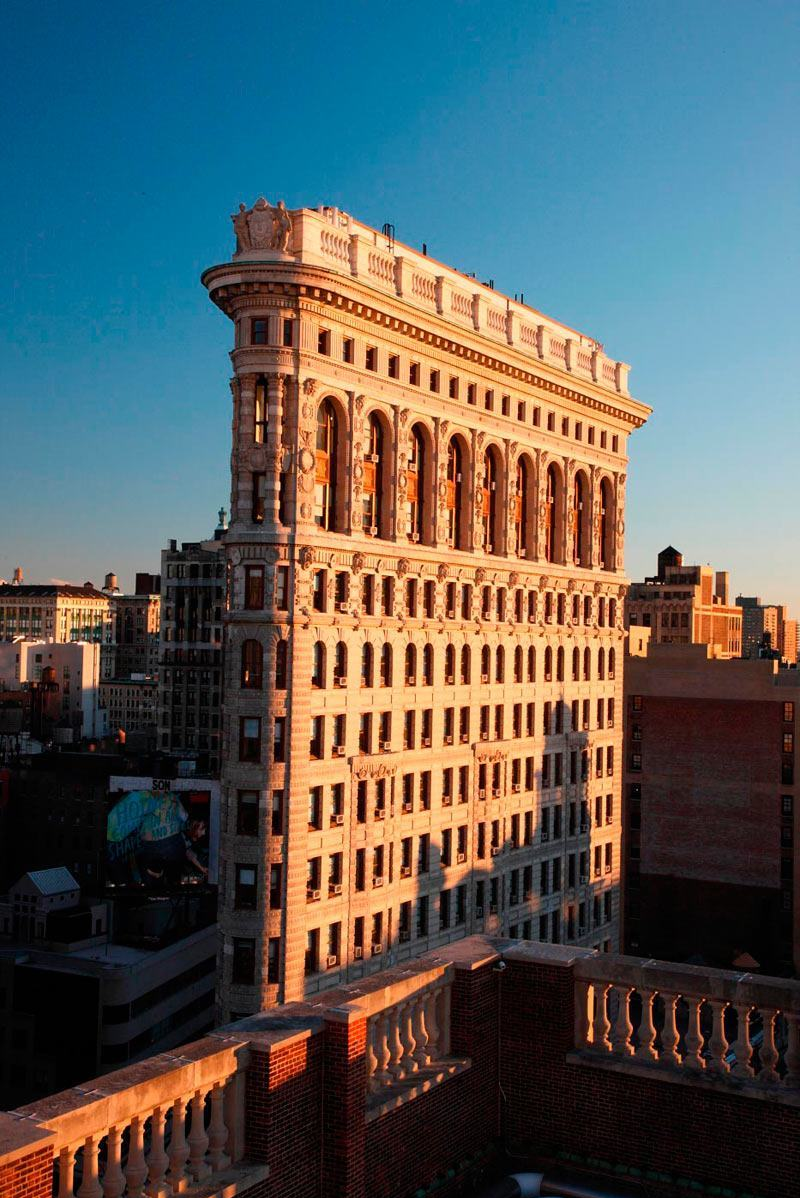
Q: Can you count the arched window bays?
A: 9